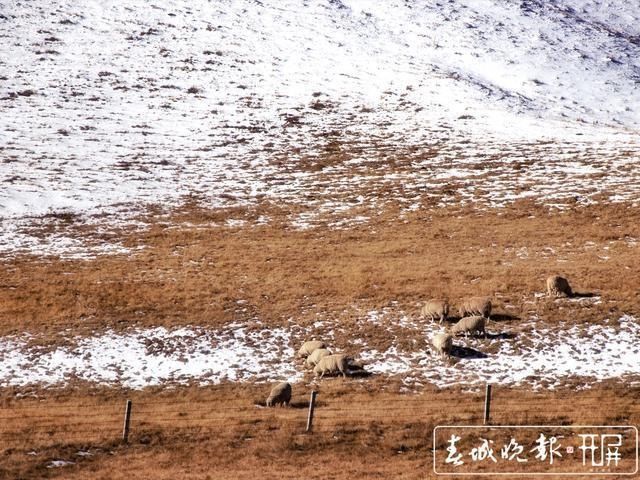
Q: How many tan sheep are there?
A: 9